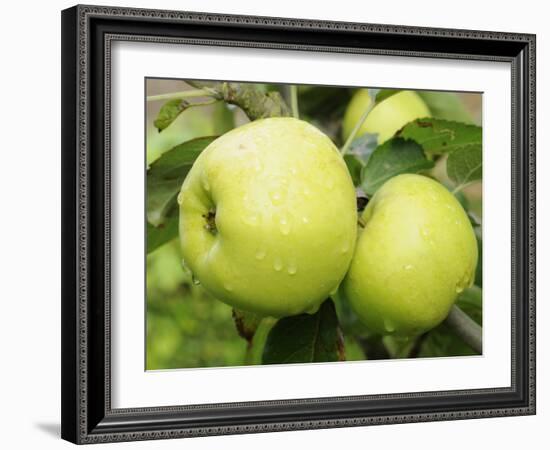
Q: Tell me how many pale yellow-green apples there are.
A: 3